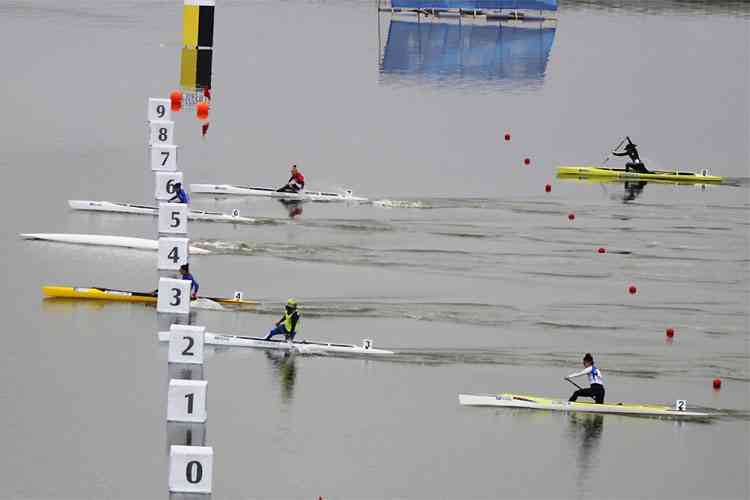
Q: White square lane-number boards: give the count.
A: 10